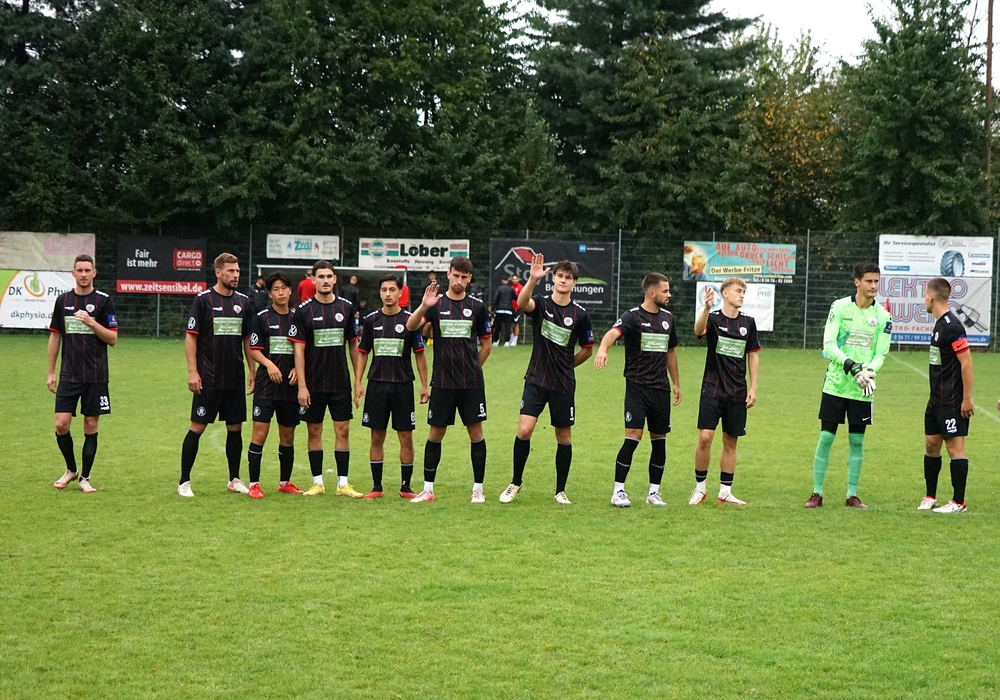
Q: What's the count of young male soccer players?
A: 11